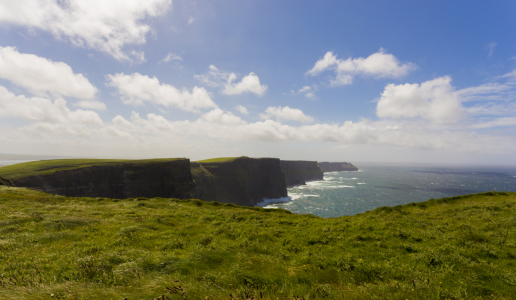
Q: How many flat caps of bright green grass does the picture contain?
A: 2